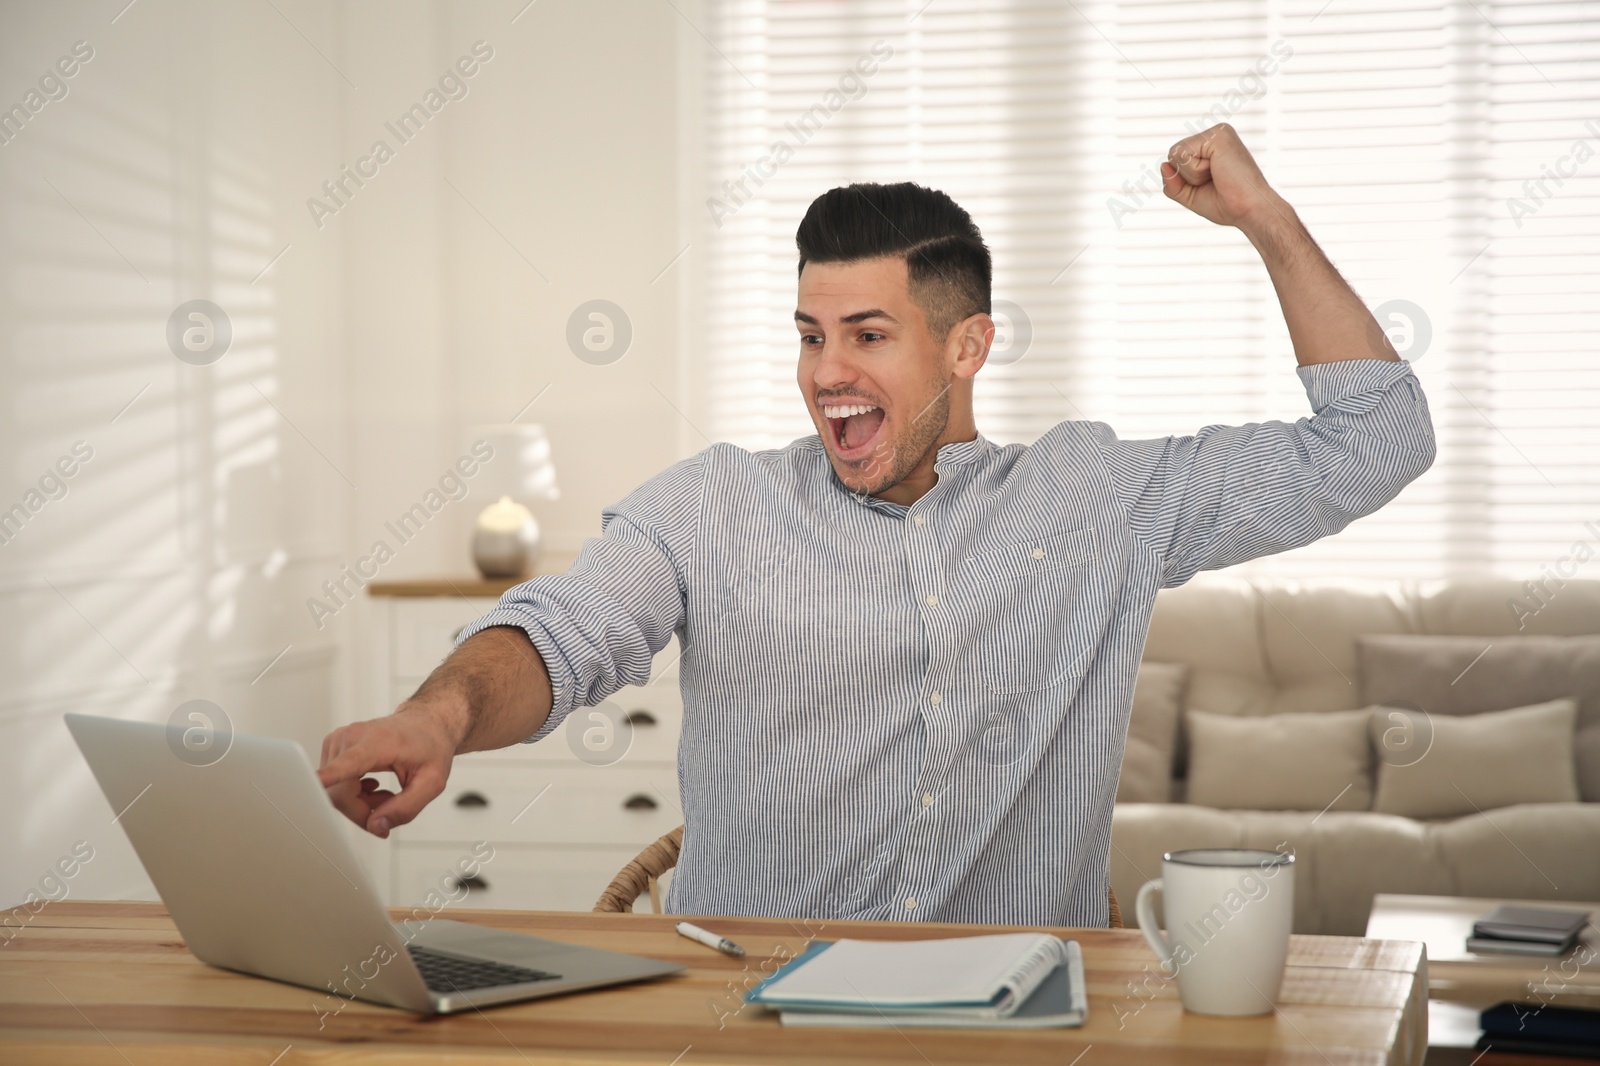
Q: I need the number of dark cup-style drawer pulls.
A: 4